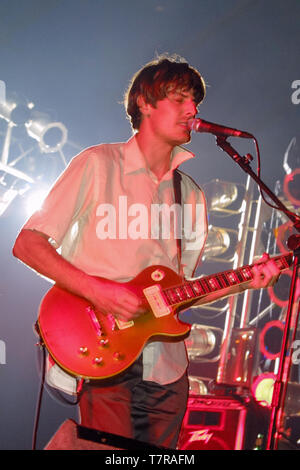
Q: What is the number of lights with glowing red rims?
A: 5